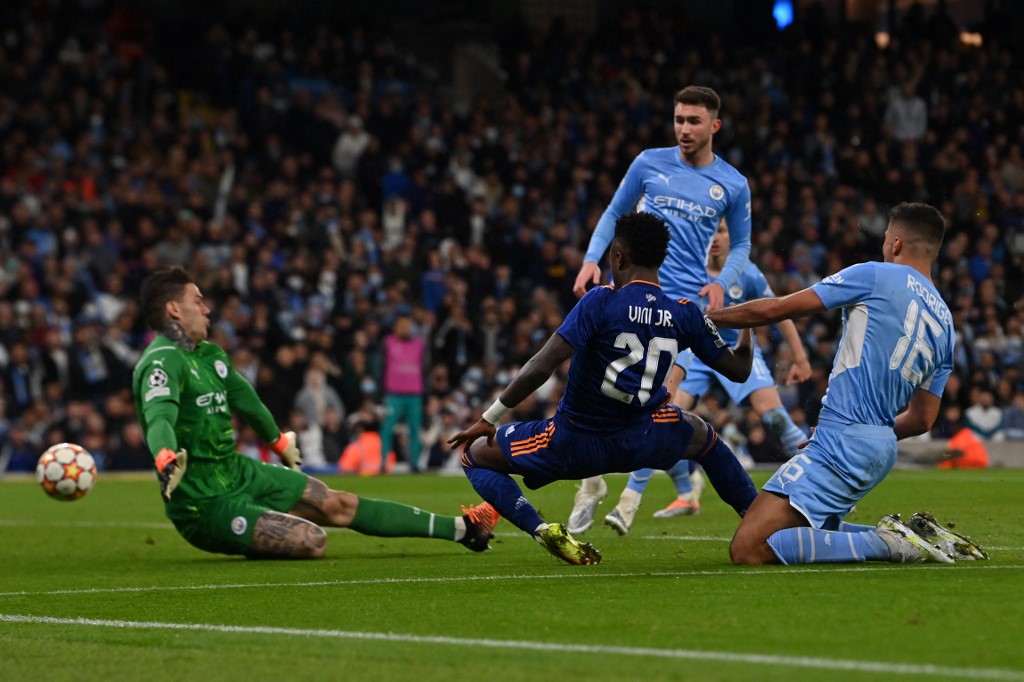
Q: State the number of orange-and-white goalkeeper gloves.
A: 2